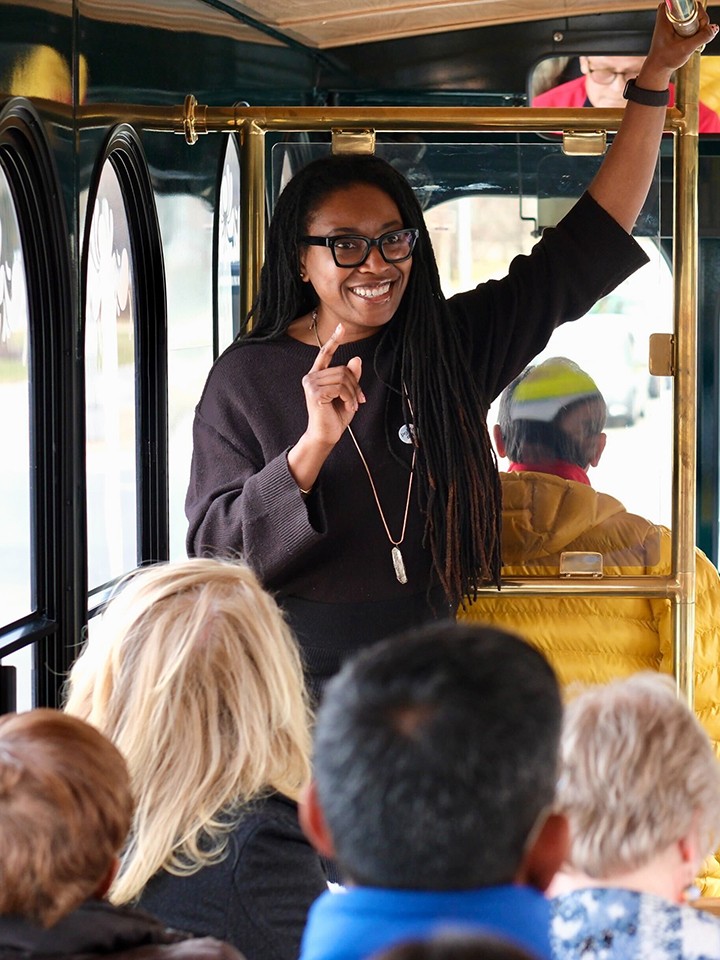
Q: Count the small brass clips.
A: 4